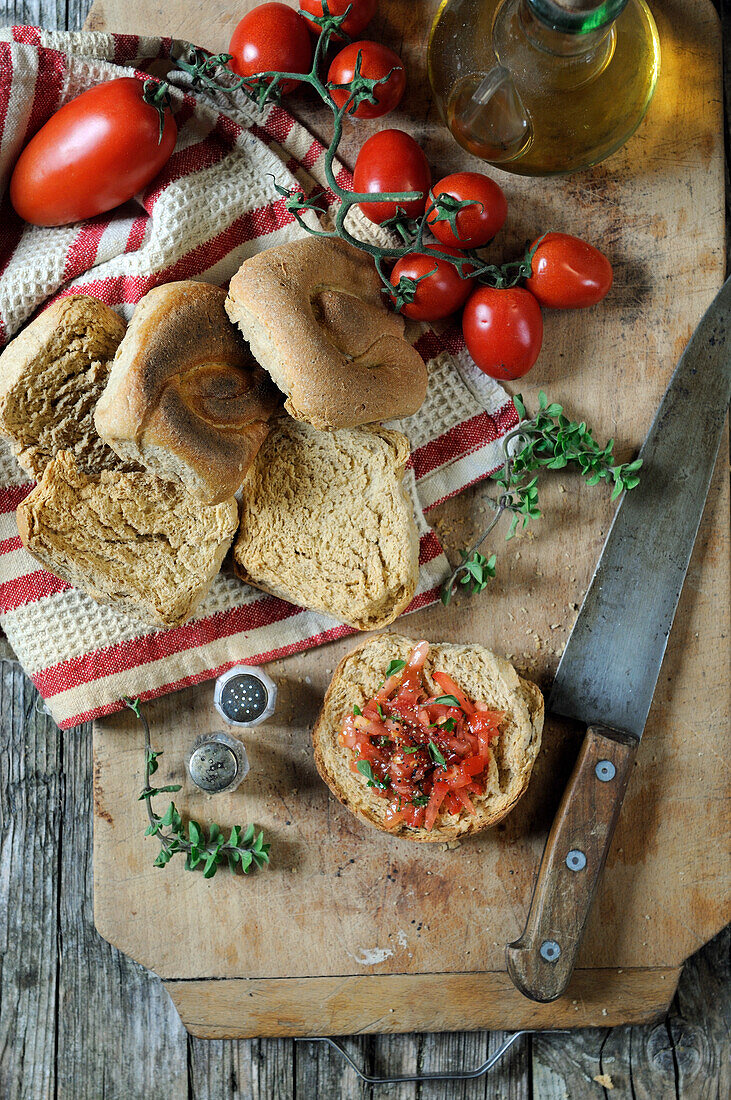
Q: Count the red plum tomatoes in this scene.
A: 9